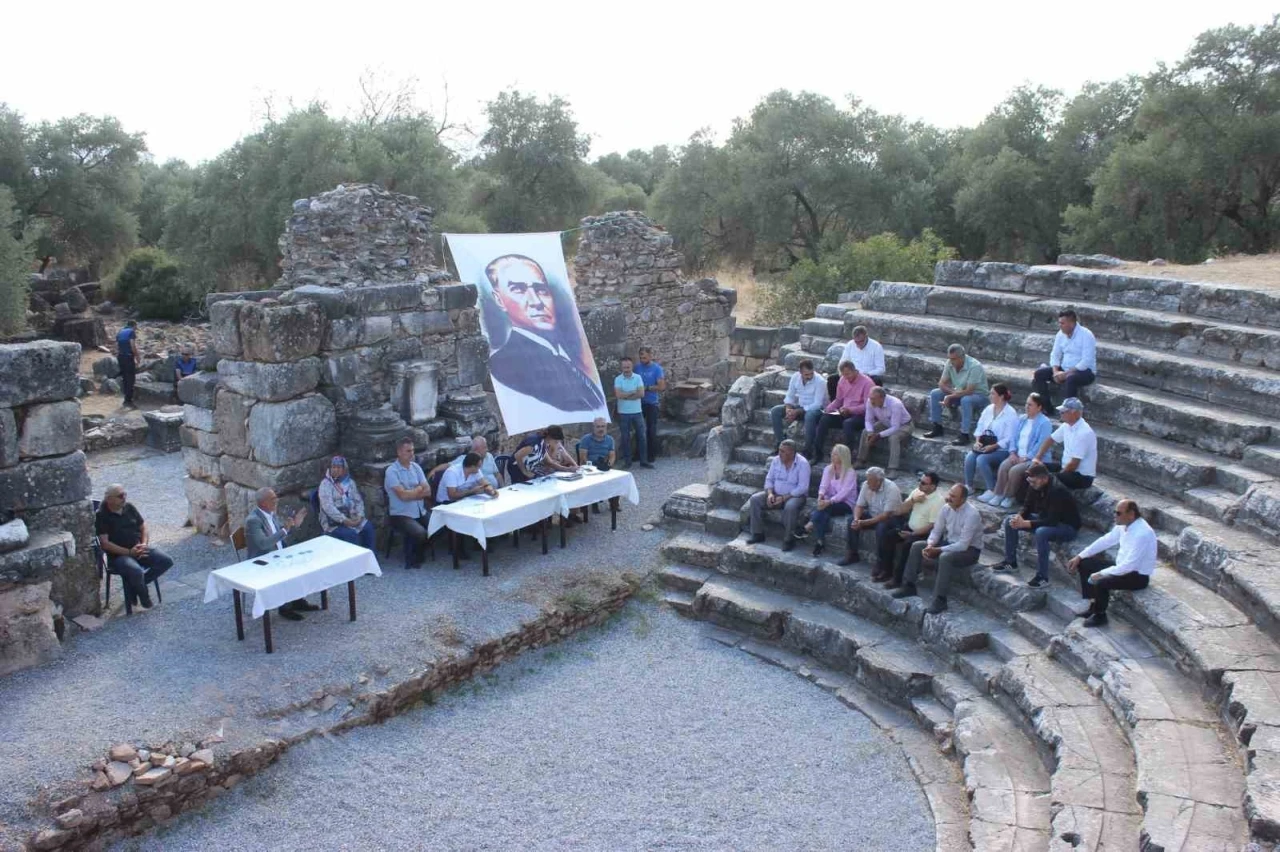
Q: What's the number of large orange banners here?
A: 0